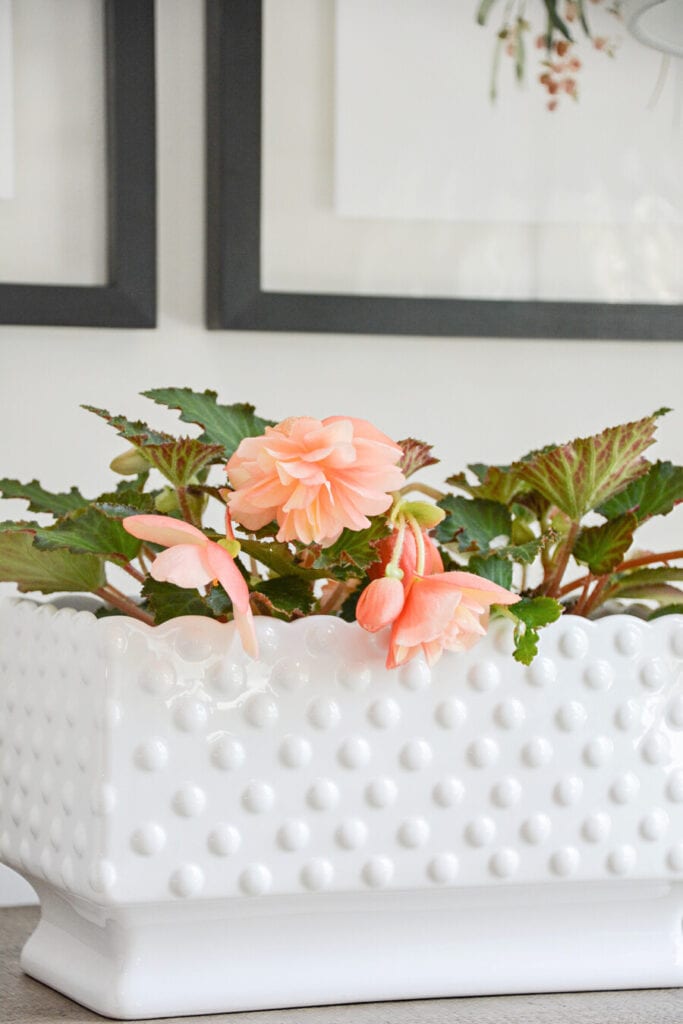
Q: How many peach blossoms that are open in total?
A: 3